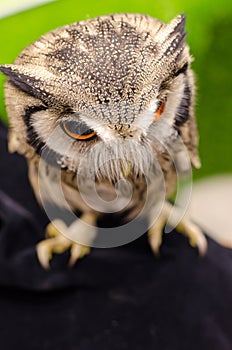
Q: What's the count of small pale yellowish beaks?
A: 1